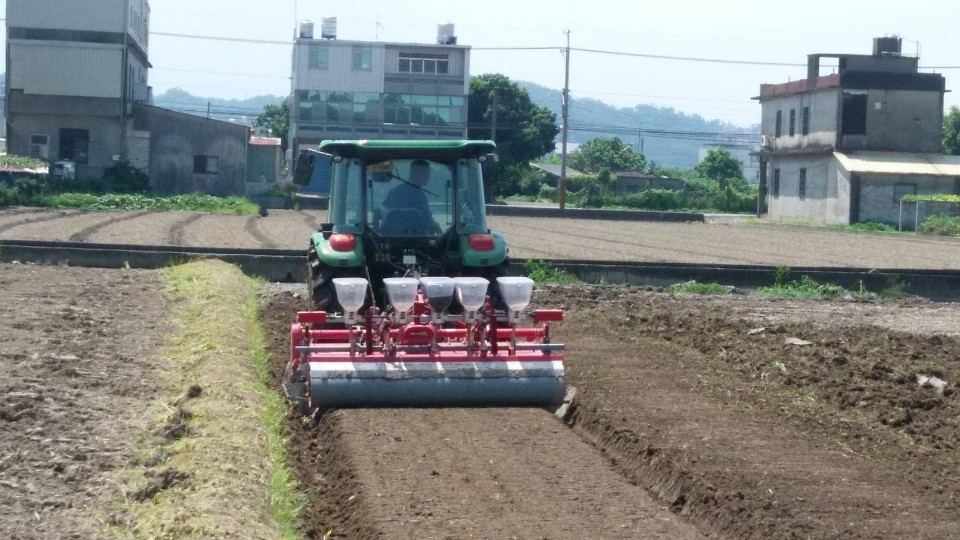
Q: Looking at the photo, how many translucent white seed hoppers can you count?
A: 5